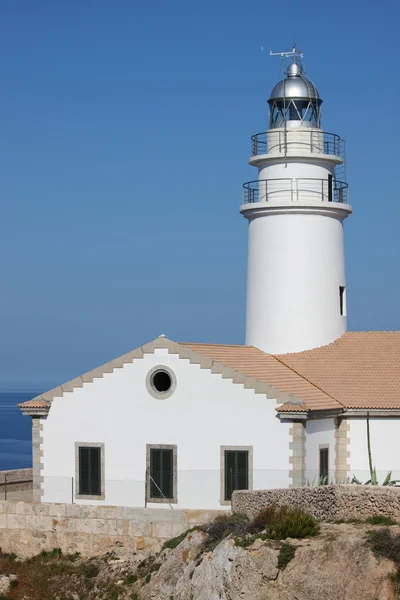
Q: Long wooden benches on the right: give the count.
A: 0